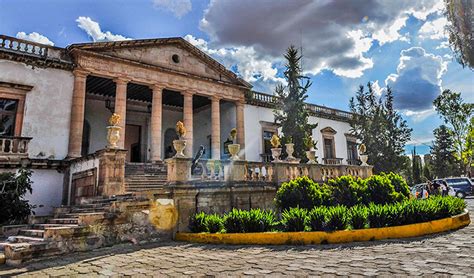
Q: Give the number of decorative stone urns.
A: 7